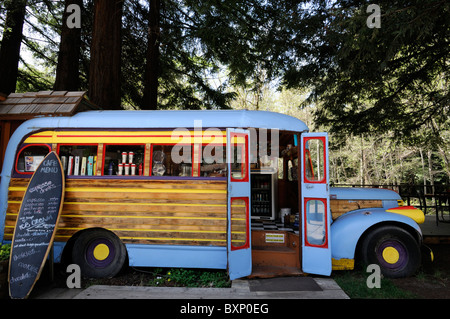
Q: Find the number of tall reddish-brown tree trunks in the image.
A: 4